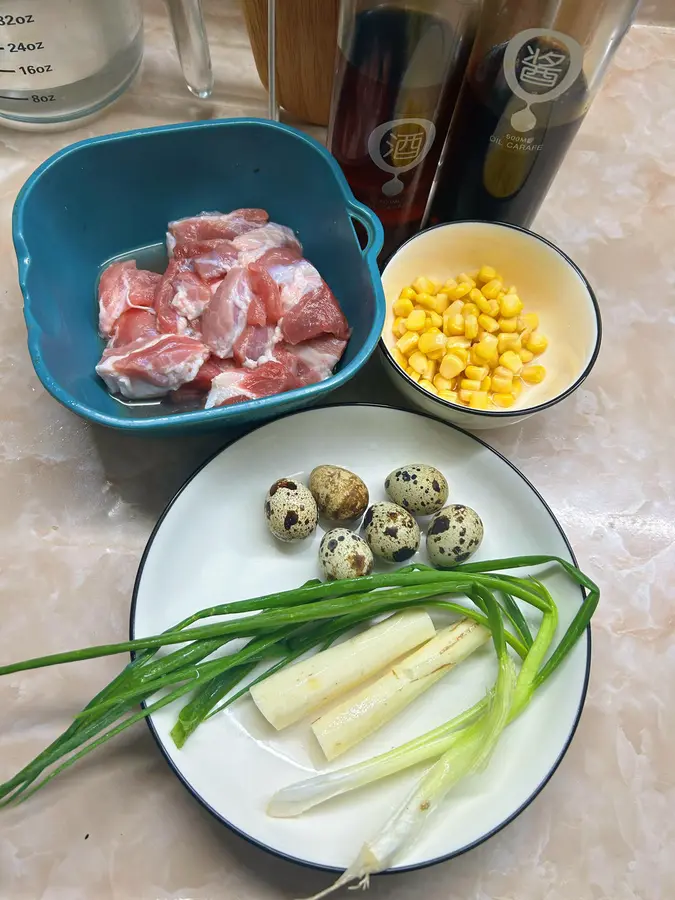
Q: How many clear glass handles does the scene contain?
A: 1